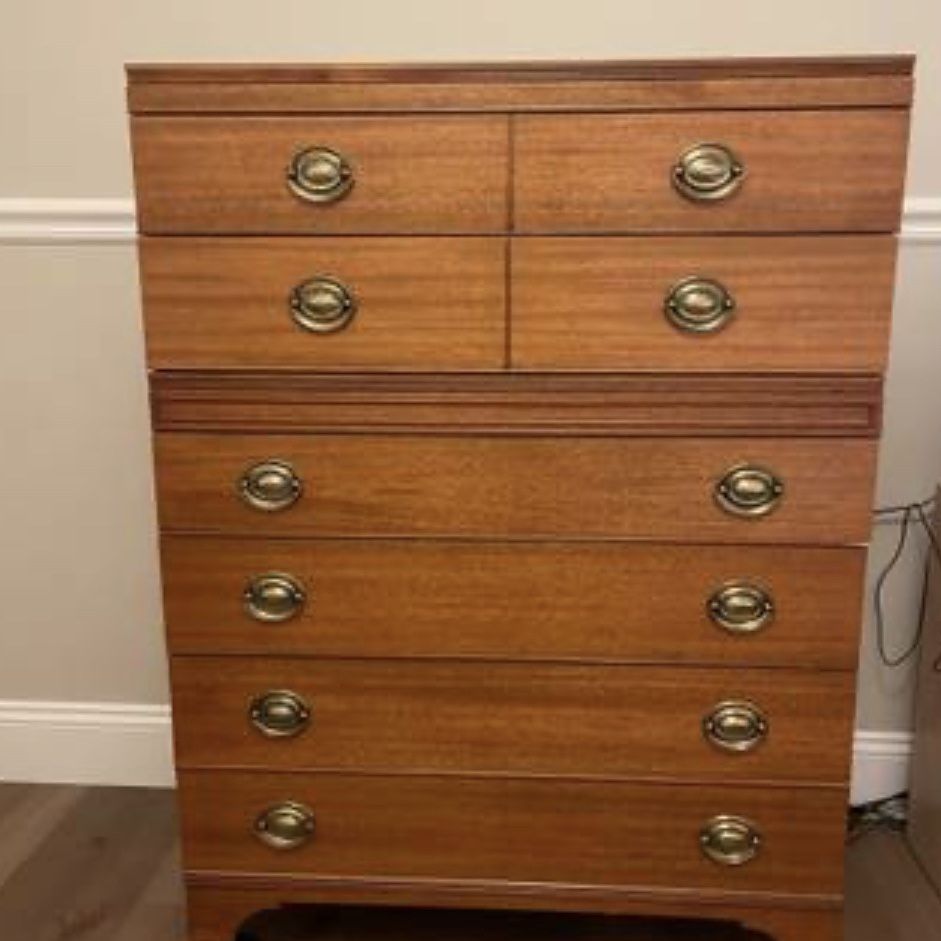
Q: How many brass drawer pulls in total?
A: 12